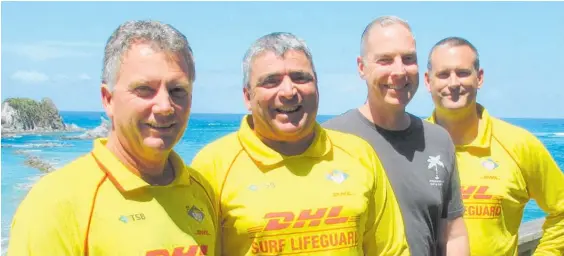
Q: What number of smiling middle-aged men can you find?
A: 4